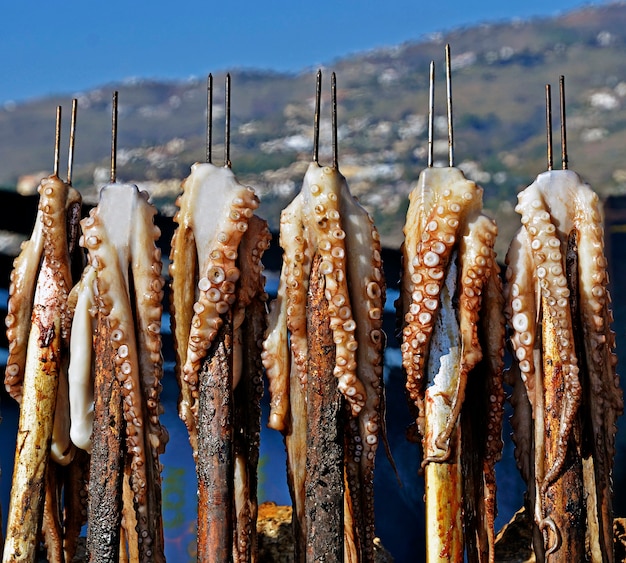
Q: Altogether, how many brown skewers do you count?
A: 11